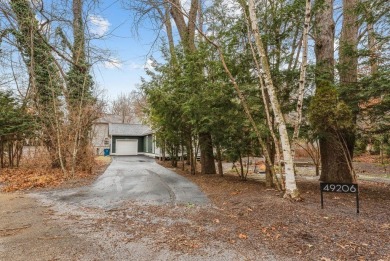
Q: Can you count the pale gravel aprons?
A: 1